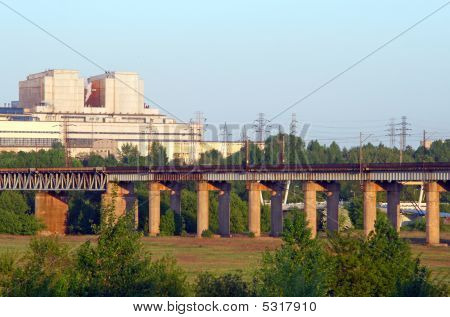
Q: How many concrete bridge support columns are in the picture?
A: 13